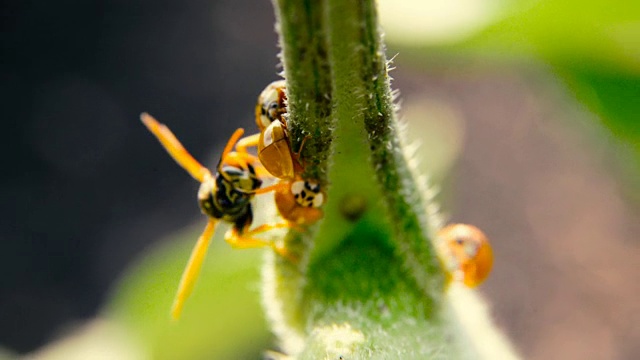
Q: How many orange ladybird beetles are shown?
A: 4